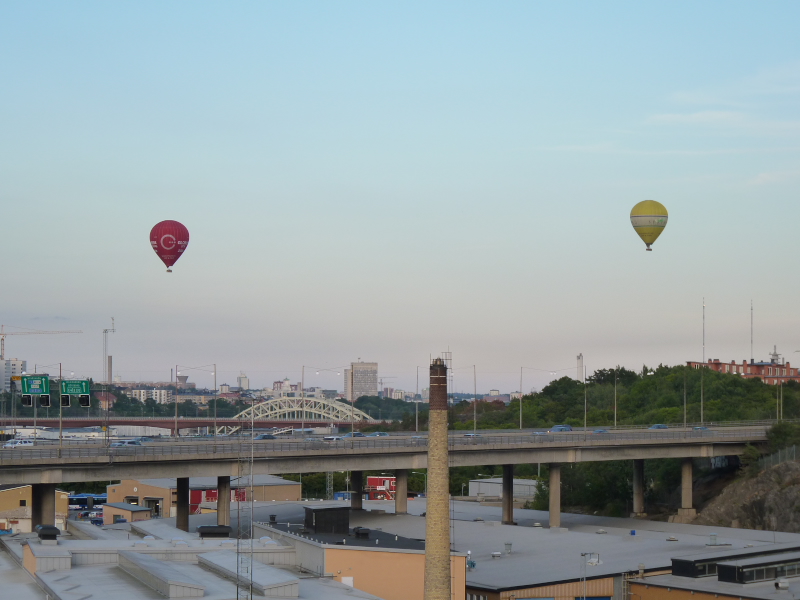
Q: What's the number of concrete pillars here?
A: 9